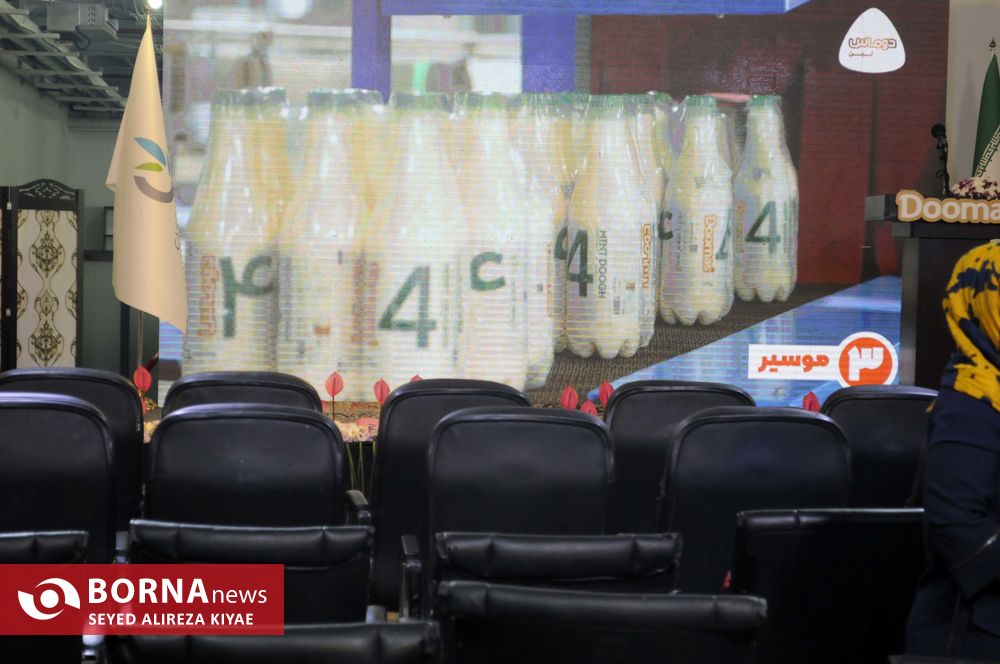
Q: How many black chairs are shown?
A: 15